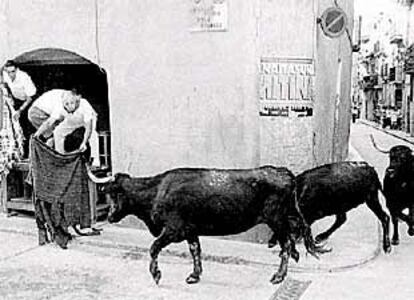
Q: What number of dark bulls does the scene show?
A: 3